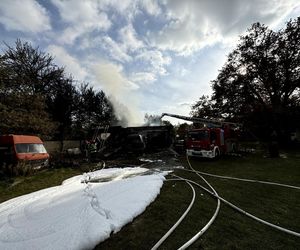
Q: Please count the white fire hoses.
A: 4